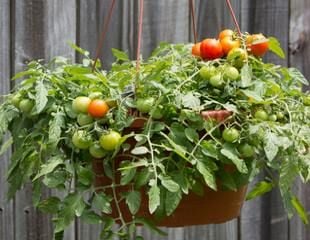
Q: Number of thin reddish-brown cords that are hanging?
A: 4